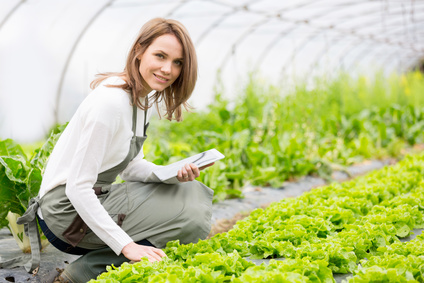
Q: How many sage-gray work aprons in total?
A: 1